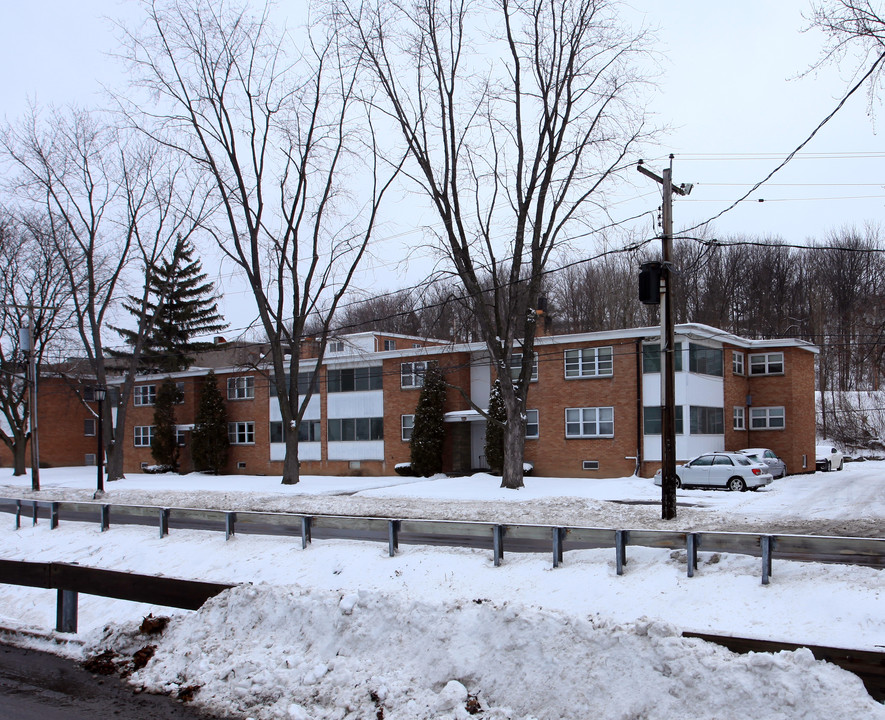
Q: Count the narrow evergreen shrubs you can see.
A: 4